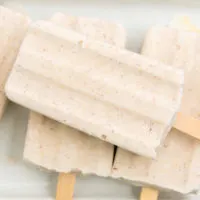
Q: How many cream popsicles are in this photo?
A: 4